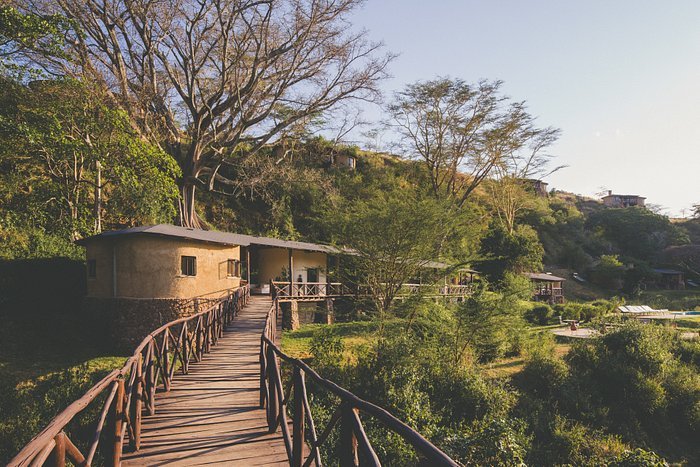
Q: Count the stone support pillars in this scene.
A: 2